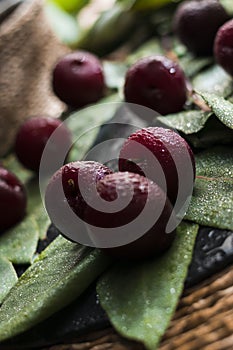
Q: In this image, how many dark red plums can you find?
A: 9